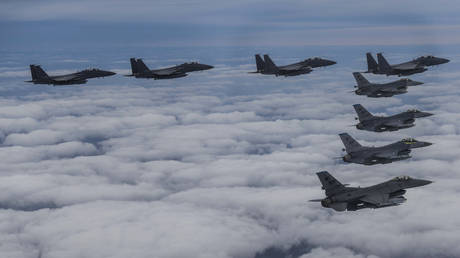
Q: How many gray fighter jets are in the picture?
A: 8